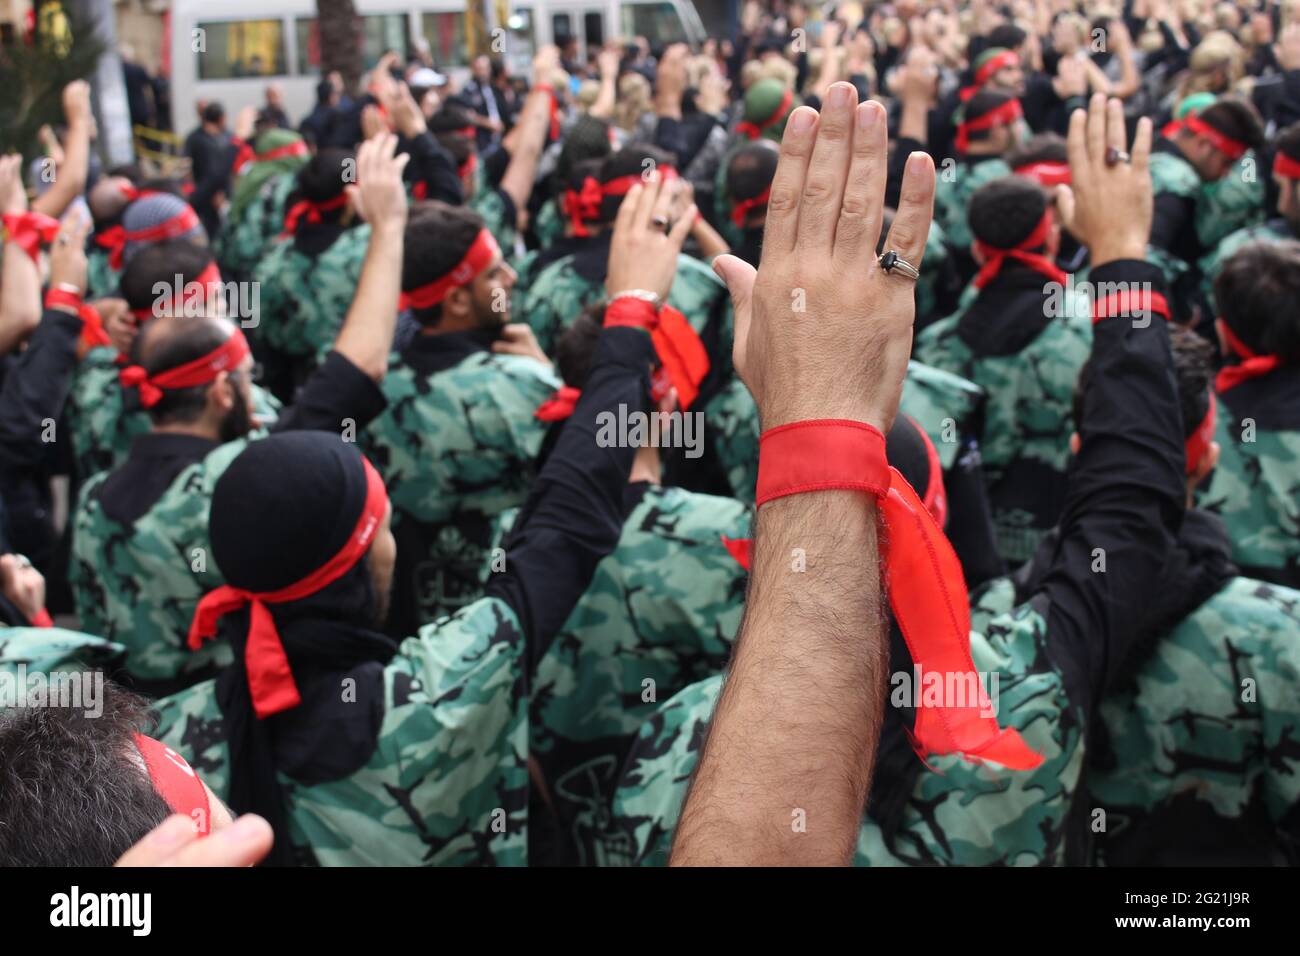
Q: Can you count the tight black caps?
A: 2